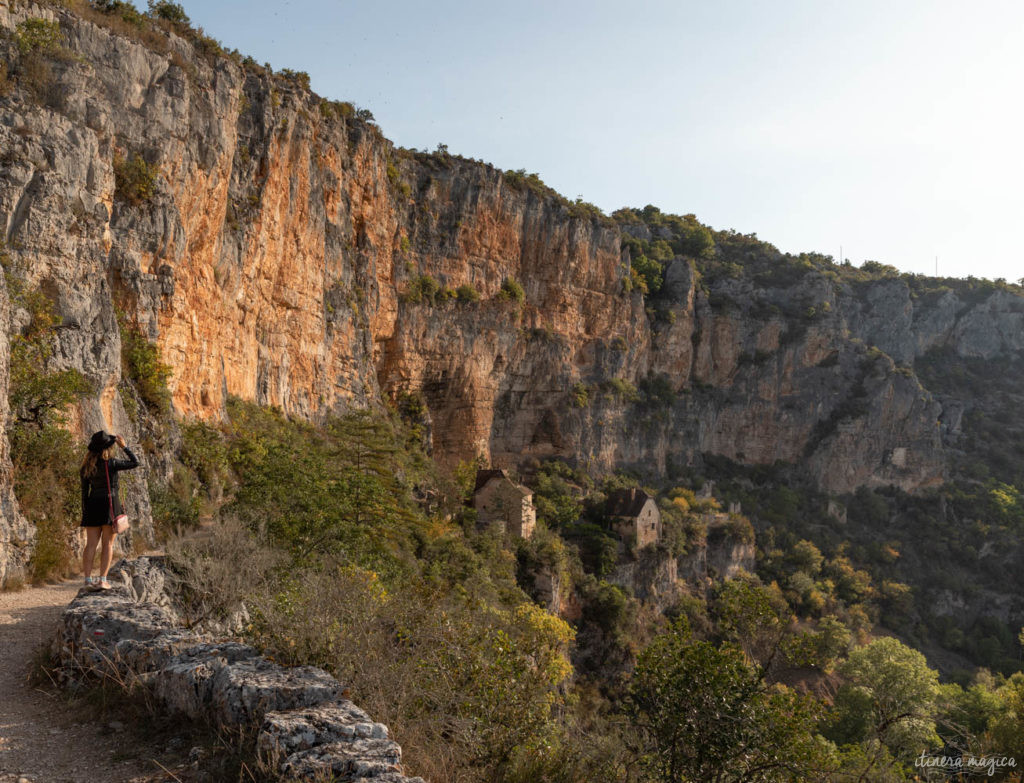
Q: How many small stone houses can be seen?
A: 2